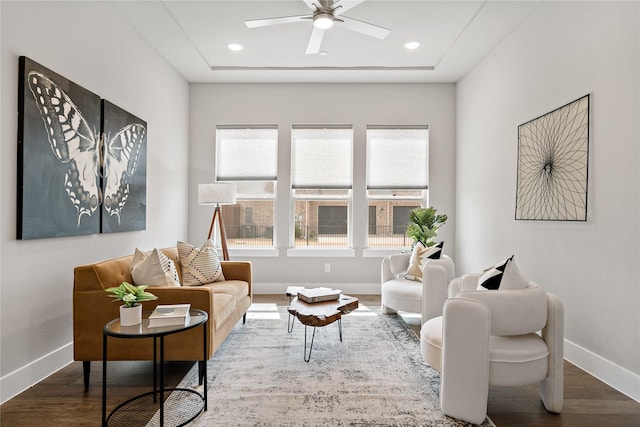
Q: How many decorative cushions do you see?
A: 4